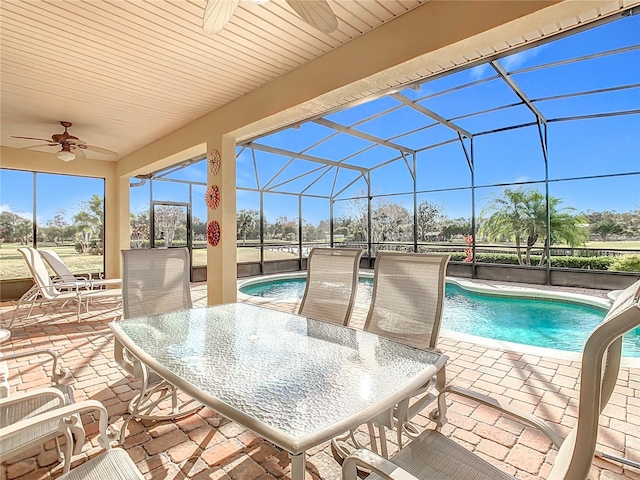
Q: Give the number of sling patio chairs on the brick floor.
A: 8